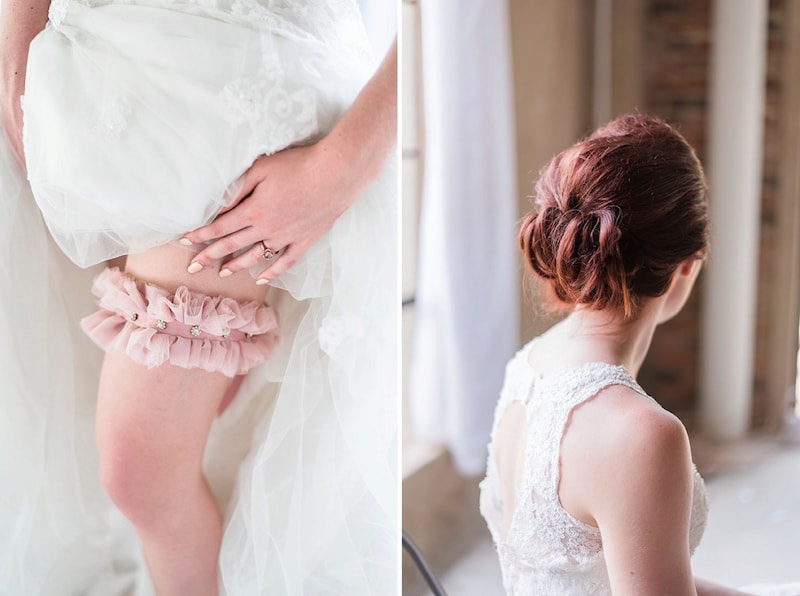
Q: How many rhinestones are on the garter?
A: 5